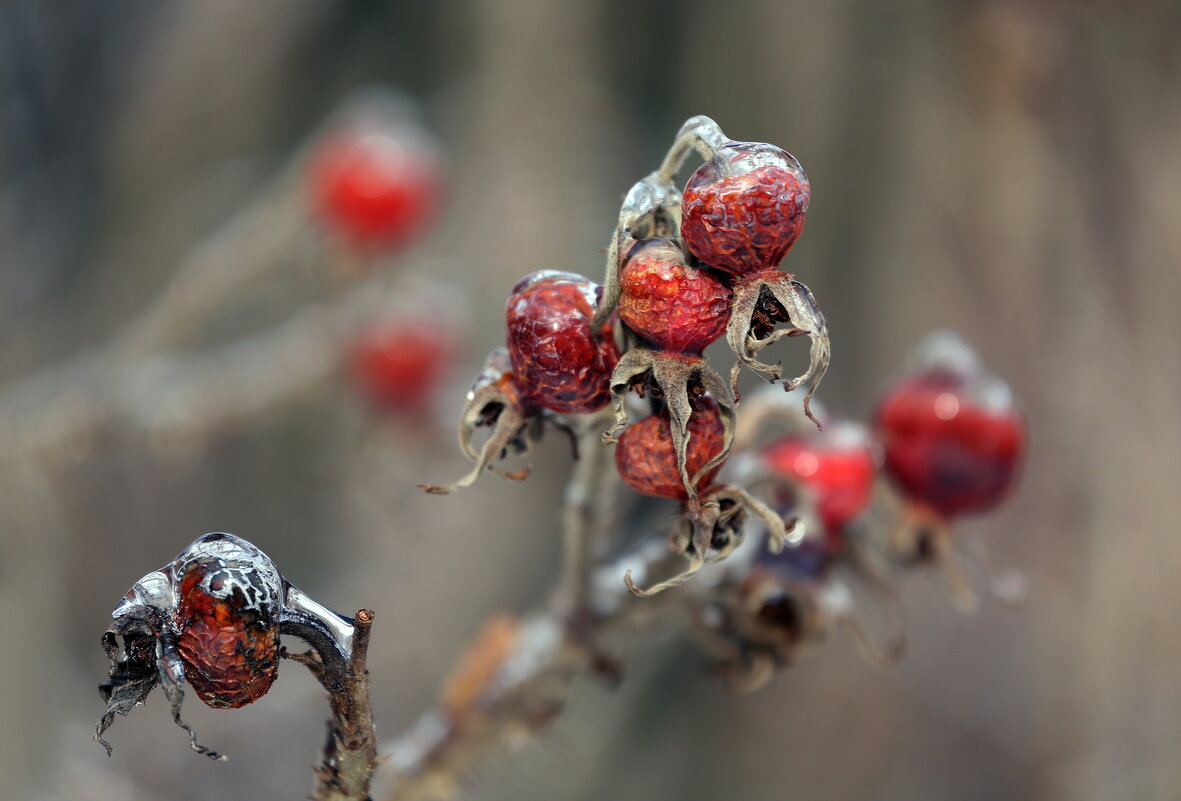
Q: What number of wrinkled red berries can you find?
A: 5